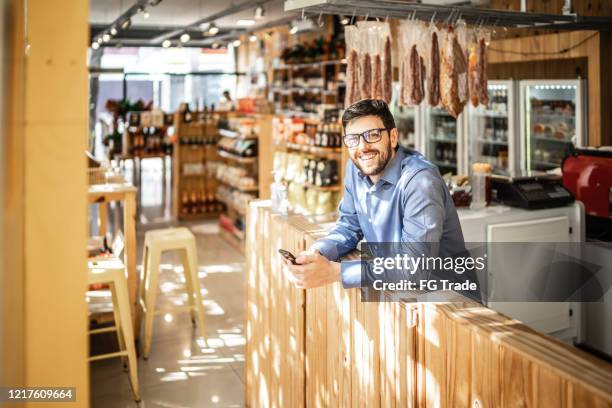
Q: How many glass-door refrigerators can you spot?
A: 4